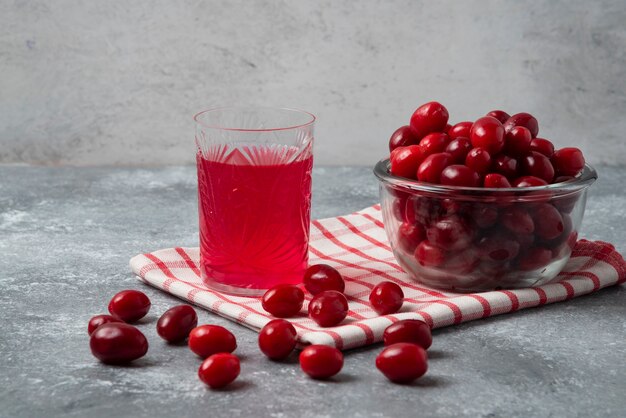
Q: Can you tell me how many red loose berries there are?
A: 14